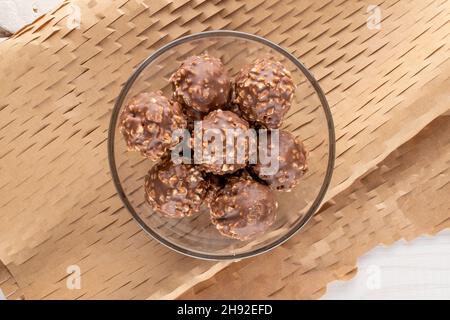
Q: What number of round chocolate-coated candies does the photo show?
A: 7